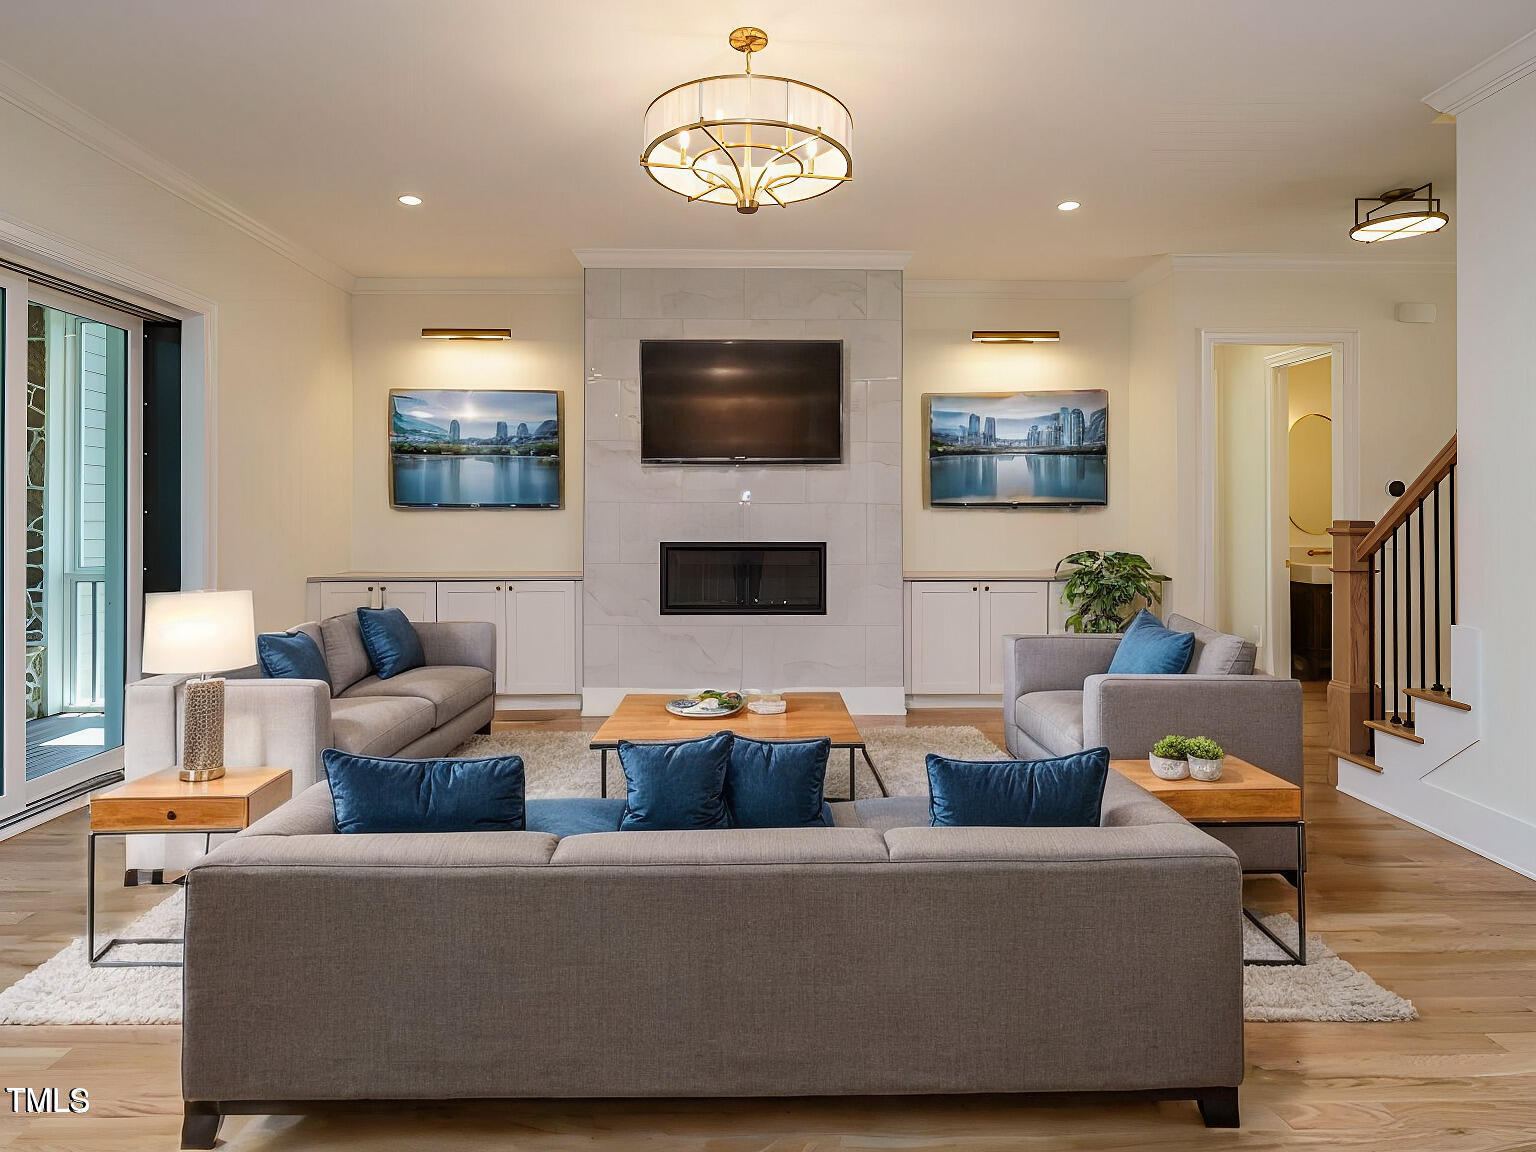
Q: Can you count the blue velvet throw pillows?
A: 7